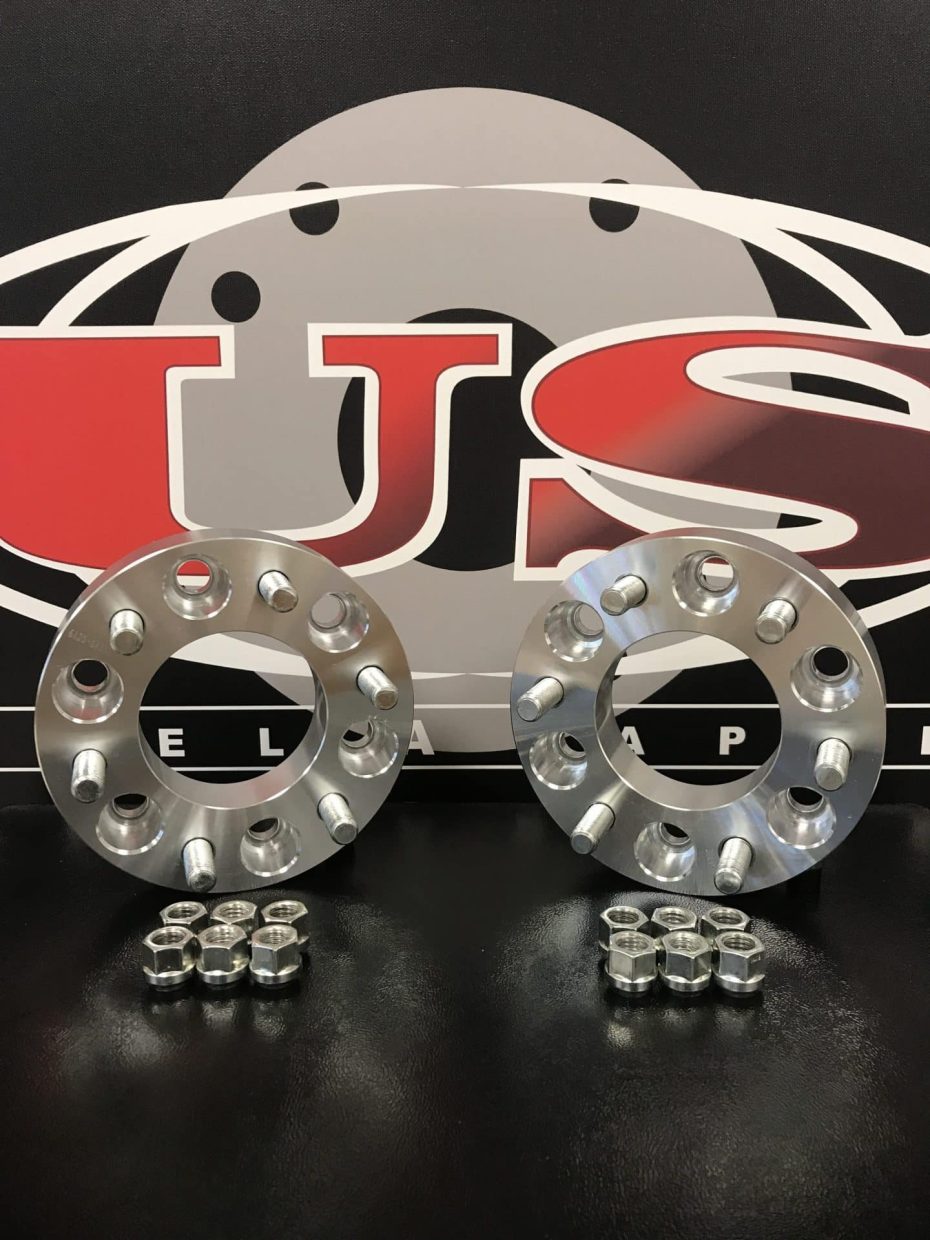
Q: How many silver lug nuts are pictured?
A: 12